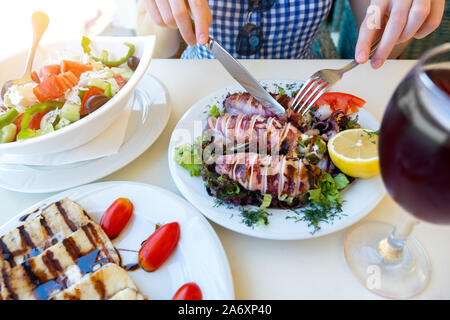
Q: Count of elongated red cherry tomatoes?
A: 3